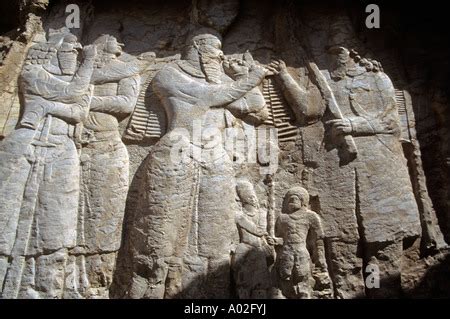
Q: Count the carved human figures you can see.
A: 6